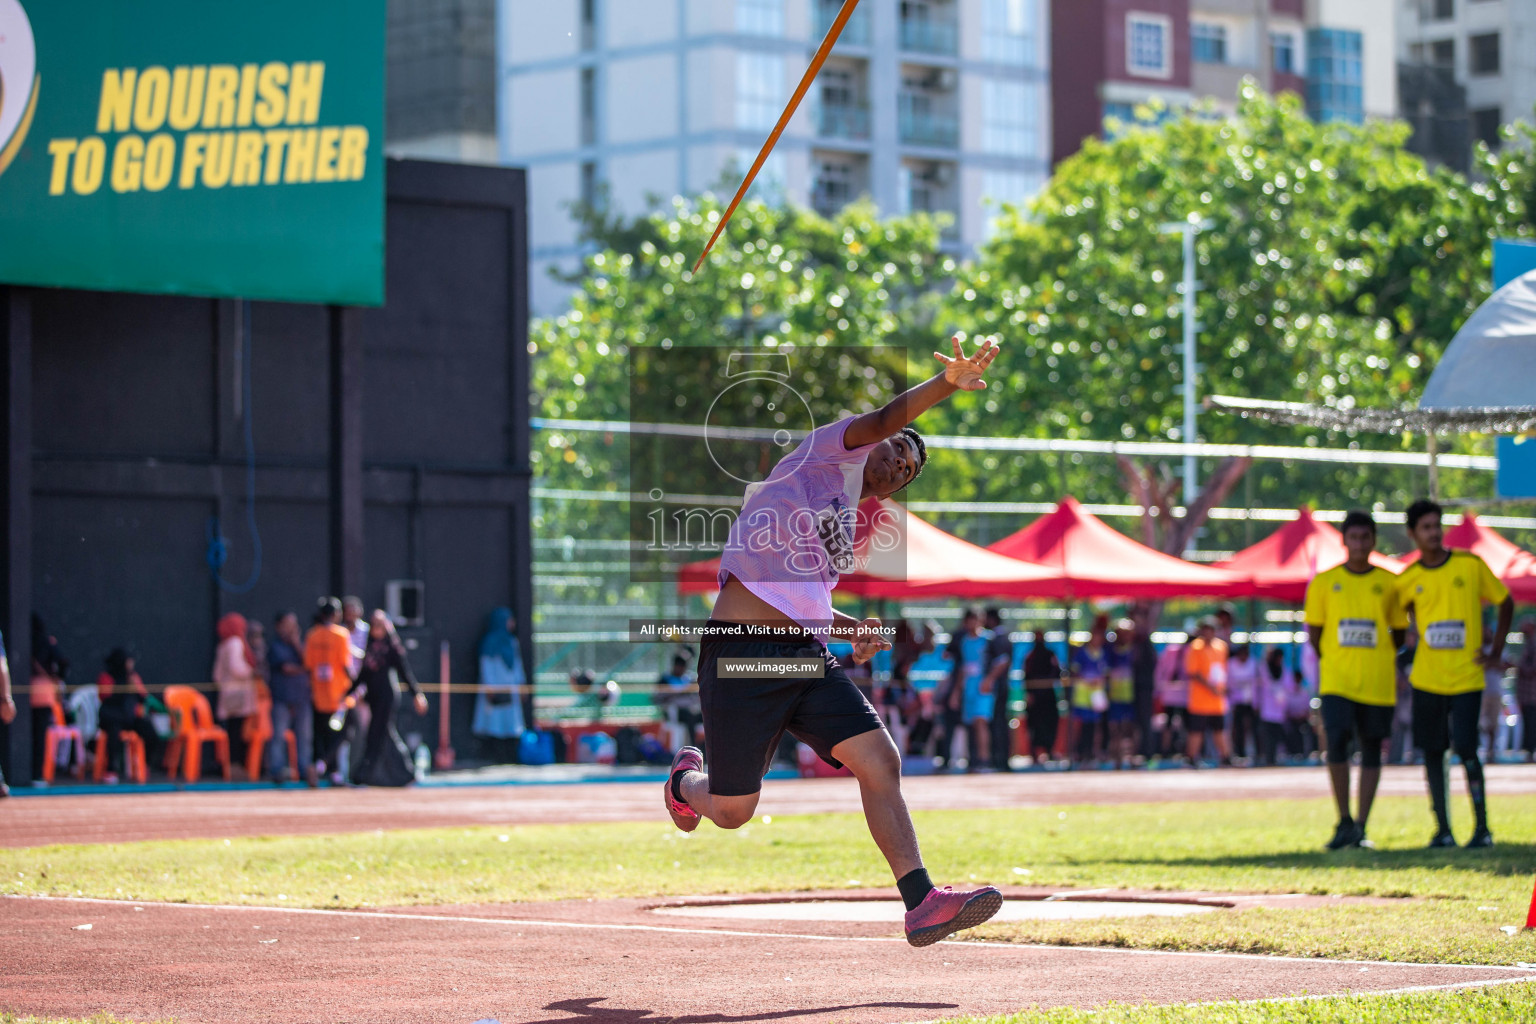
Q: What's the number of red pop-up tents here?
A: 4